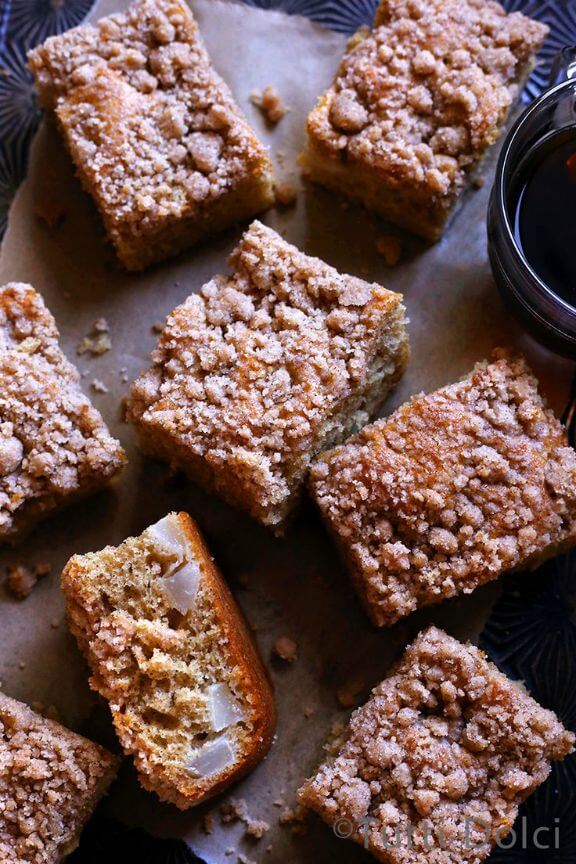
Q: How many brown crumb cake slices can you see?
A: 8